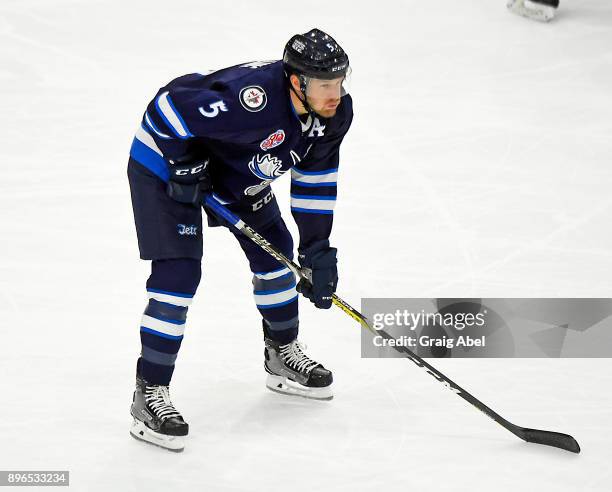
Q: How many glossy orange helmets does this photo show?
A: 0